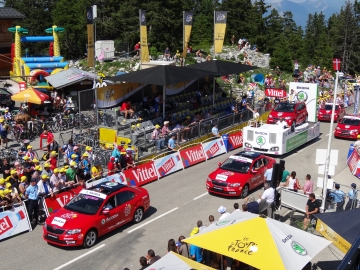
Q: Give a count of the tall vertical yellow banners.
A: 4